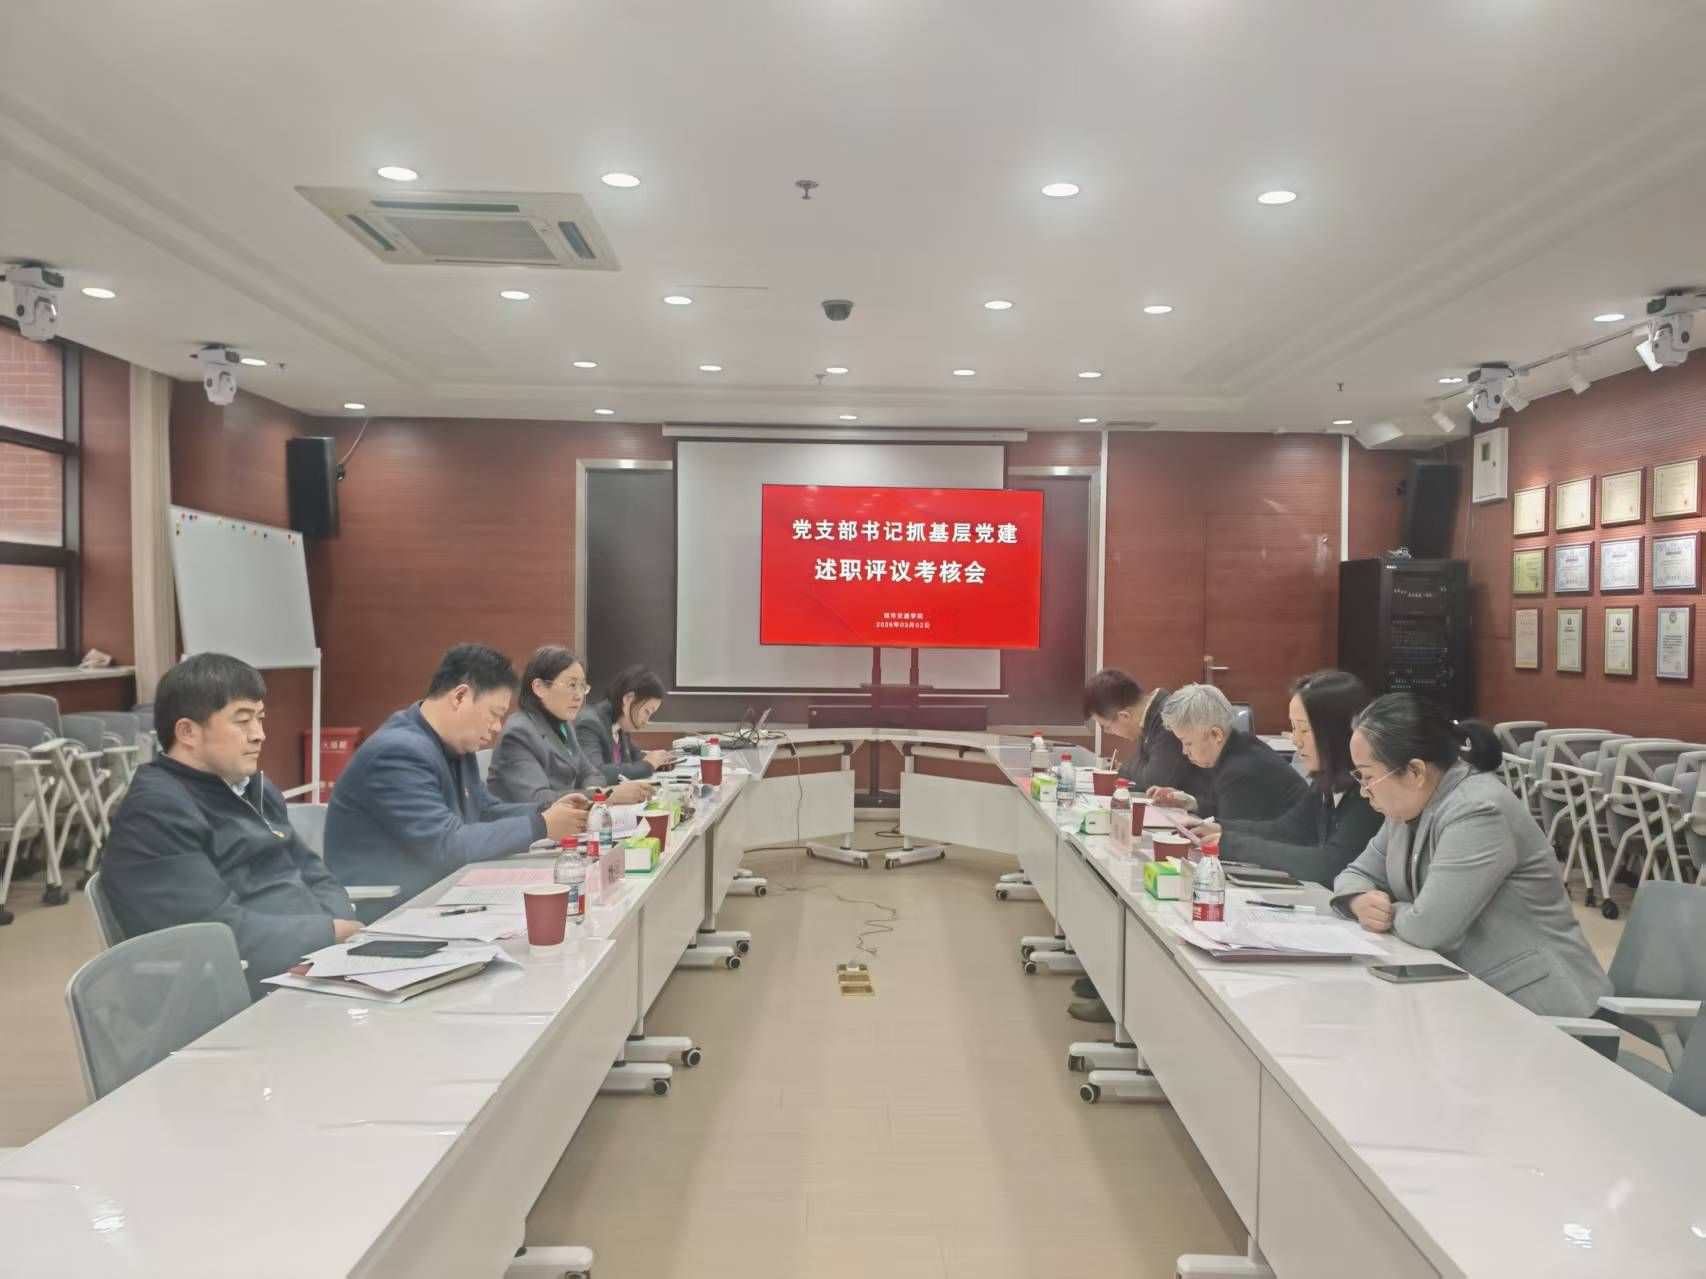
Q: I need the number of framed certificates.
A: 12